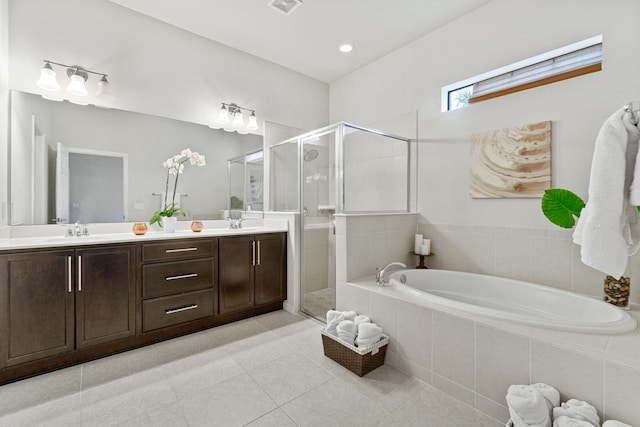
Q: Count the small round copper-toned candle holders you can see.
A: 2